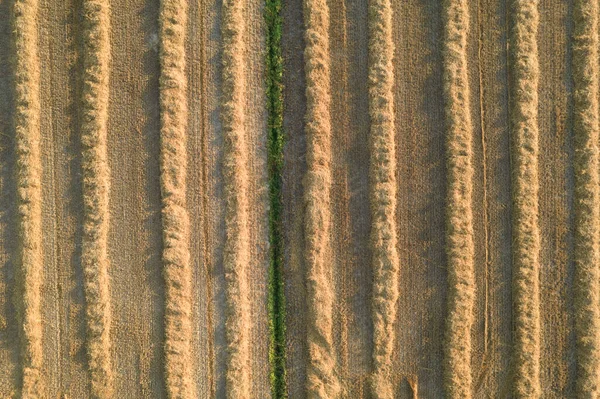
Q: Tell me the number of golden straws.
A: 9